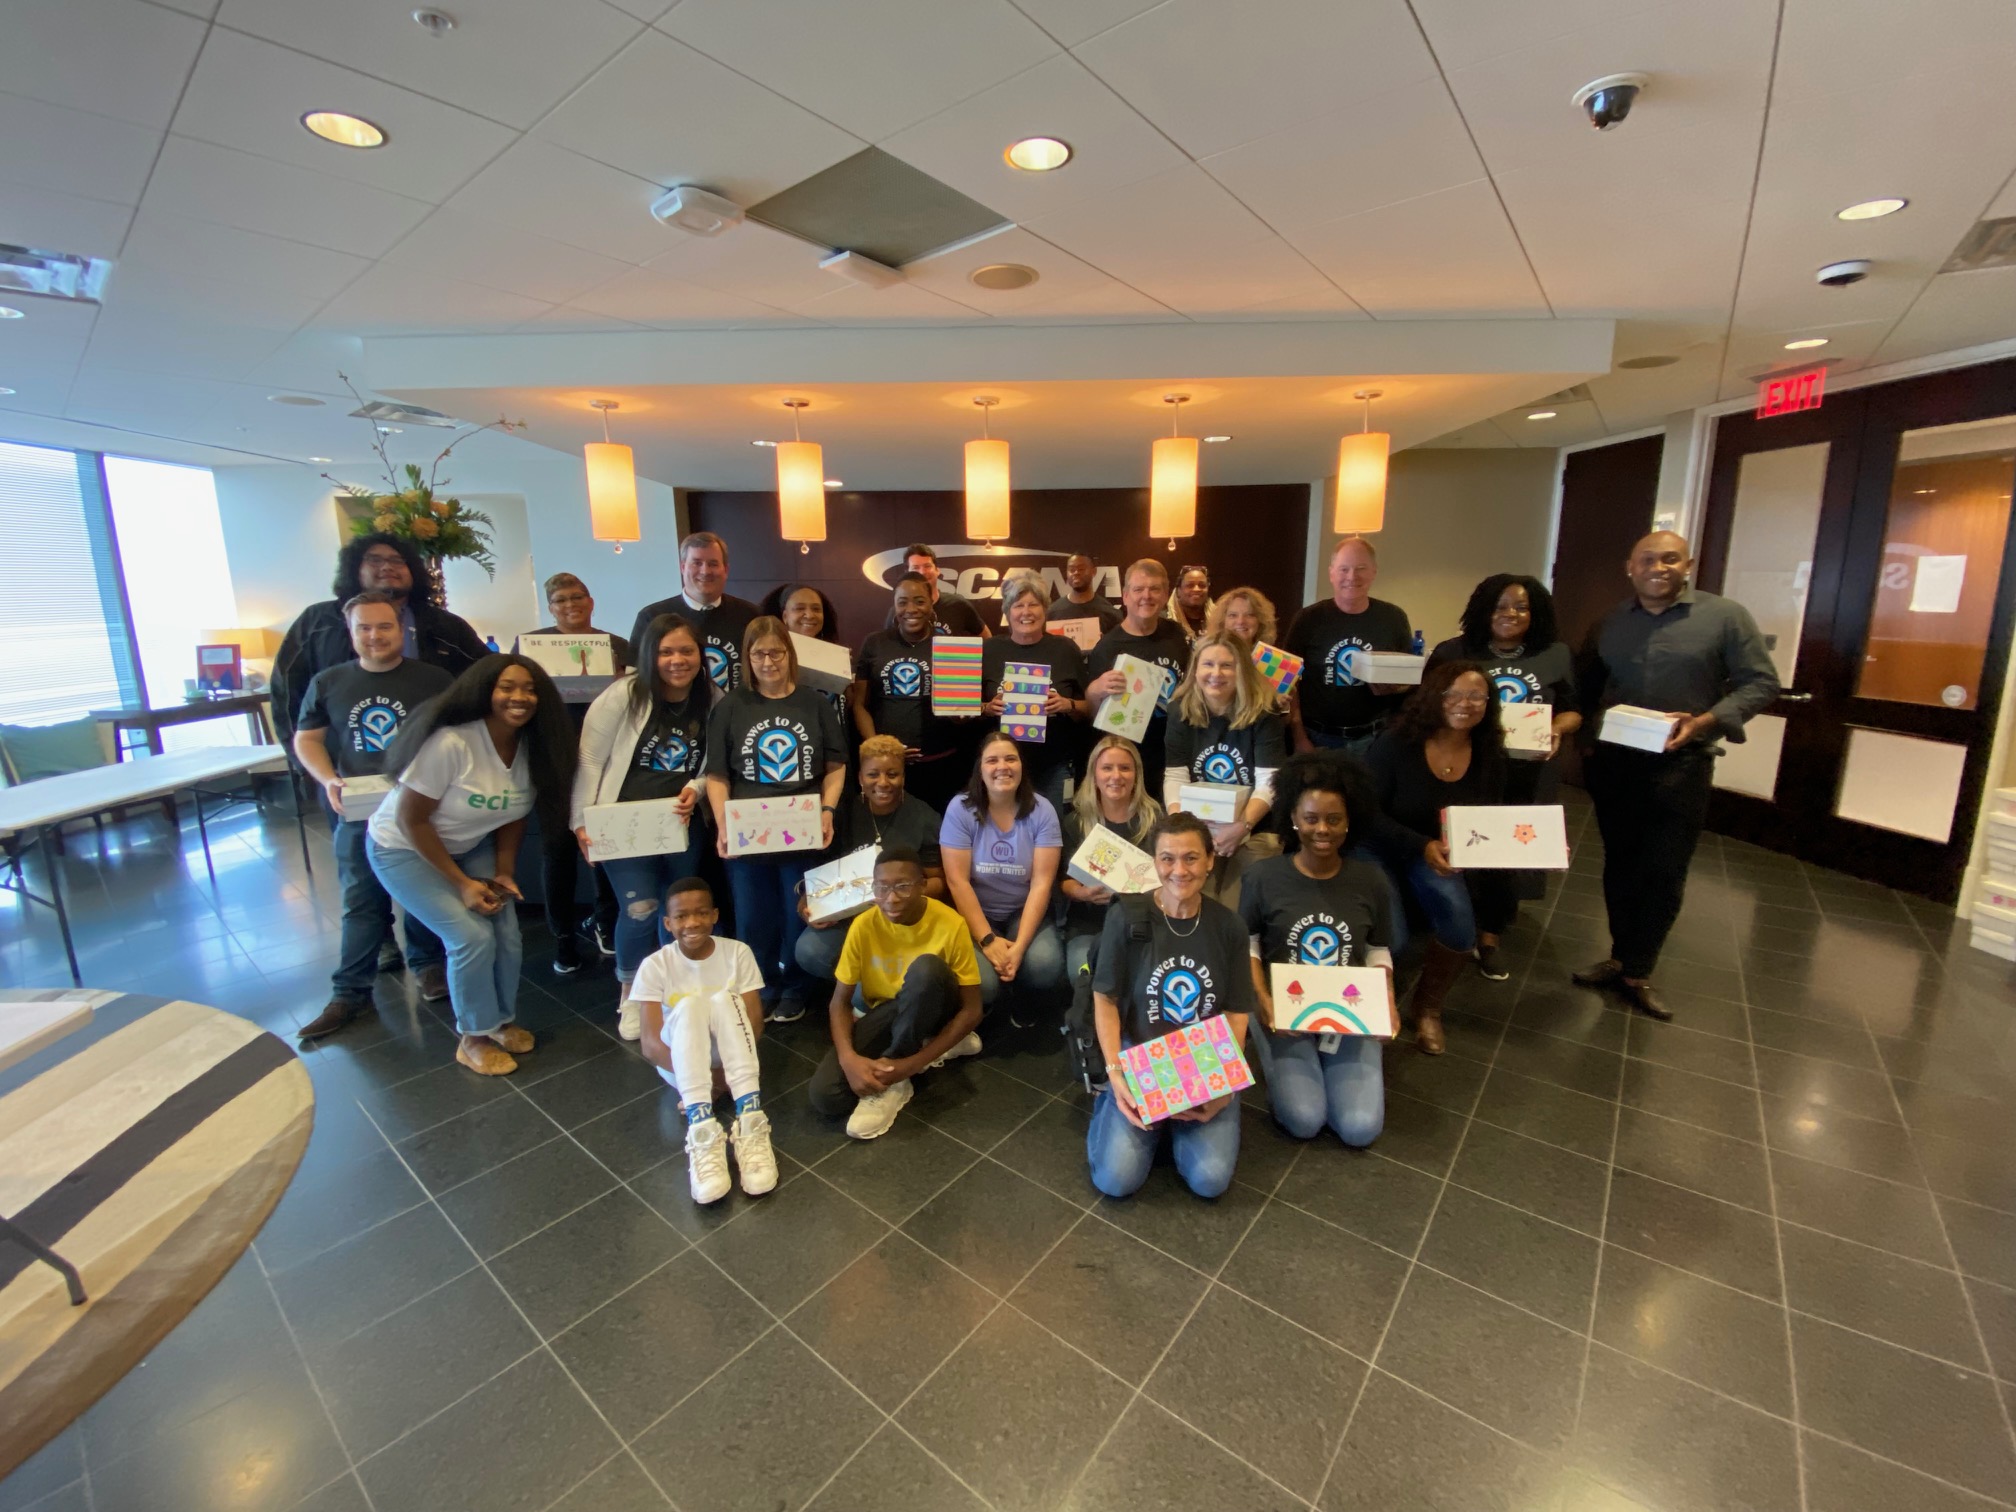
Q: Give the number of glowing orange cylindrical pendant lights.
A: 5